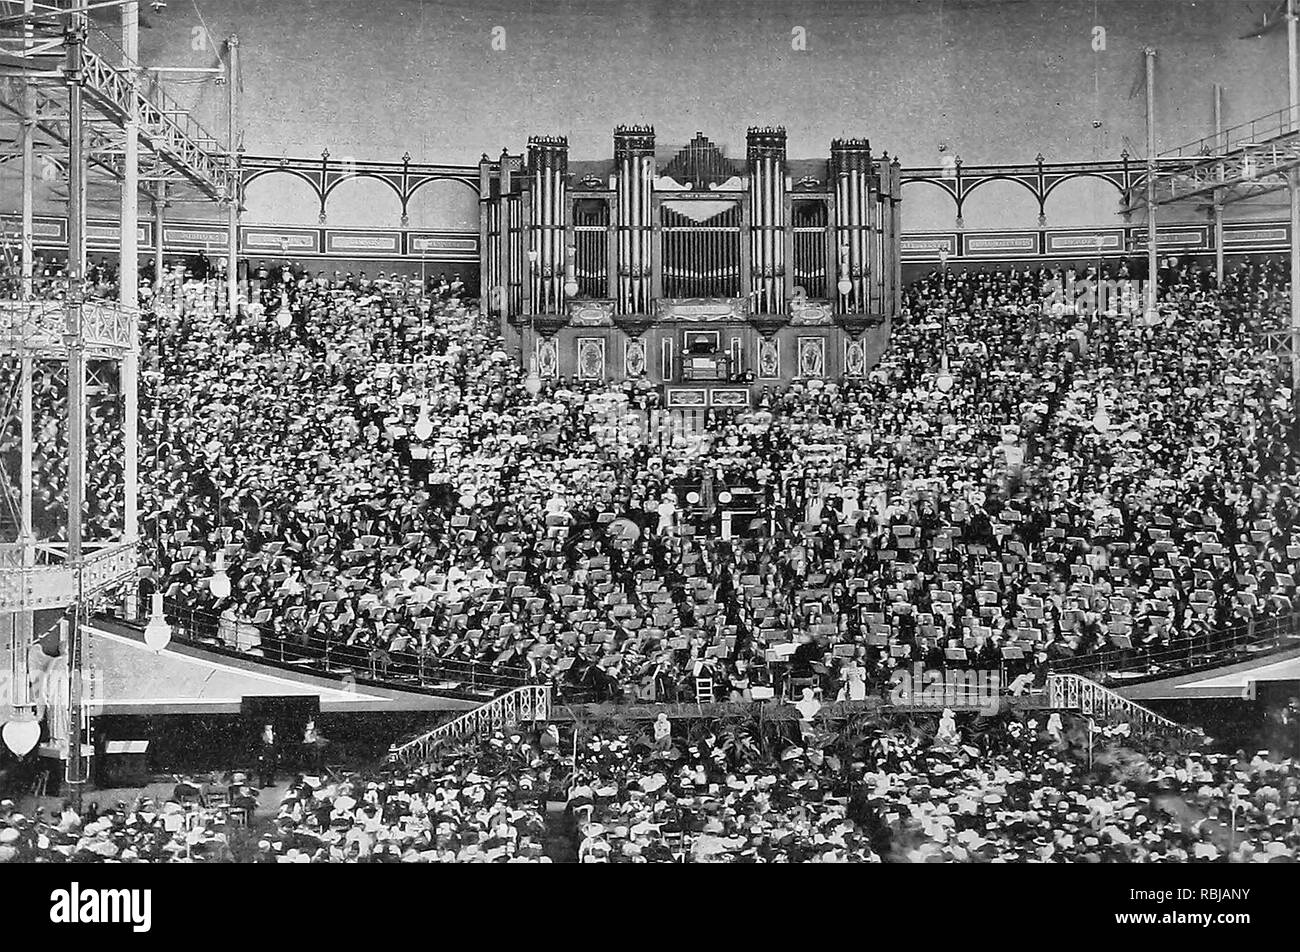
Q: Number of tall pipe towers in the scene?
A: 4